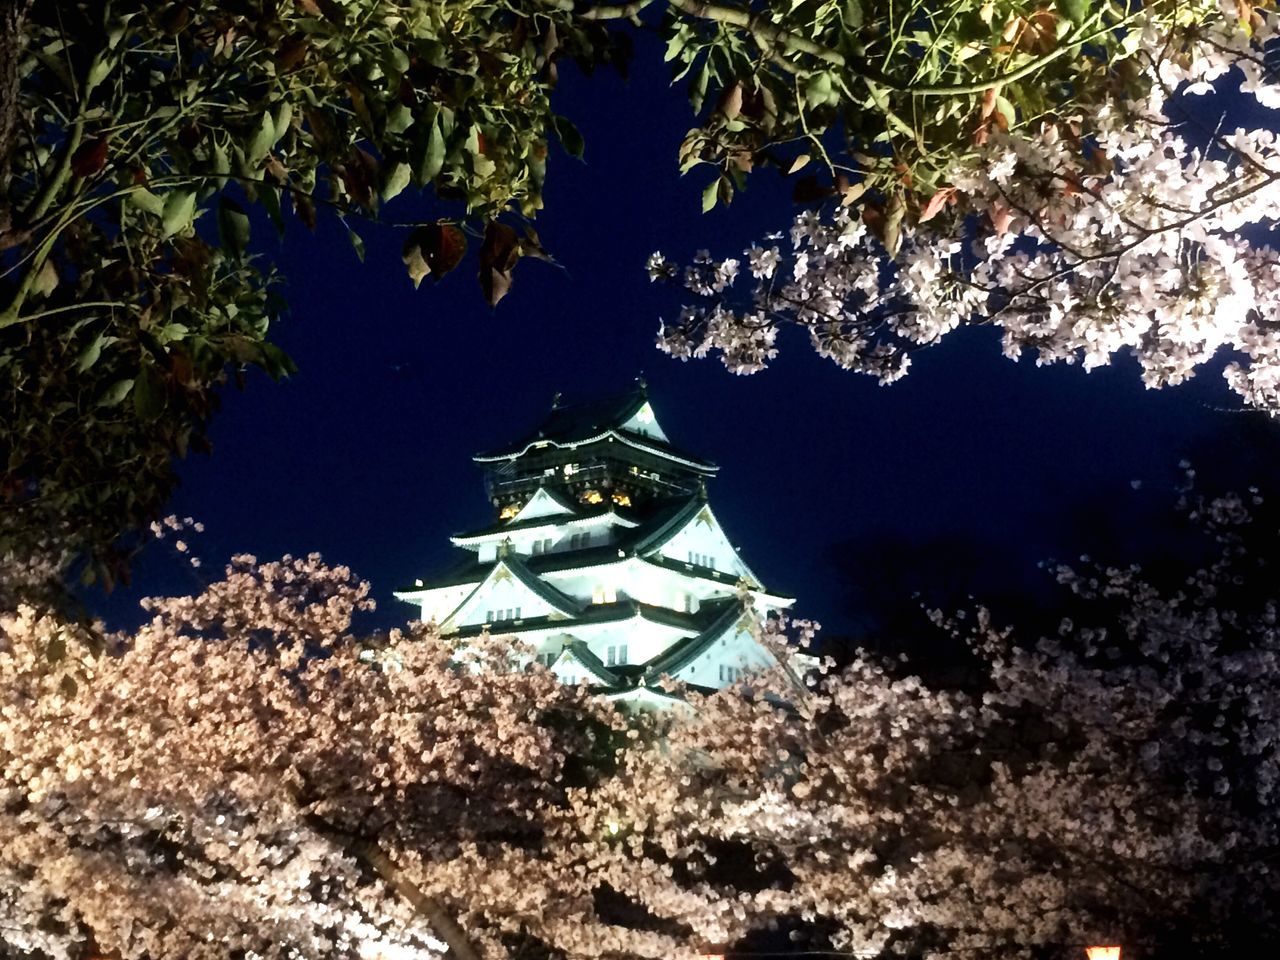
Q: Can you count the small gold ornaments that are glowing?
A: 3